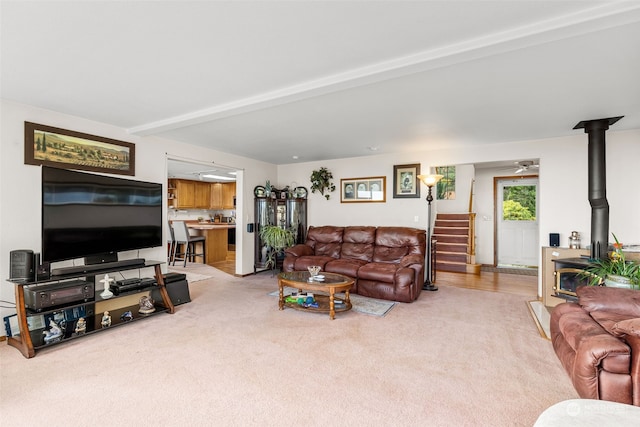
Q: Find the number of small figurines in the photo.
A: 6